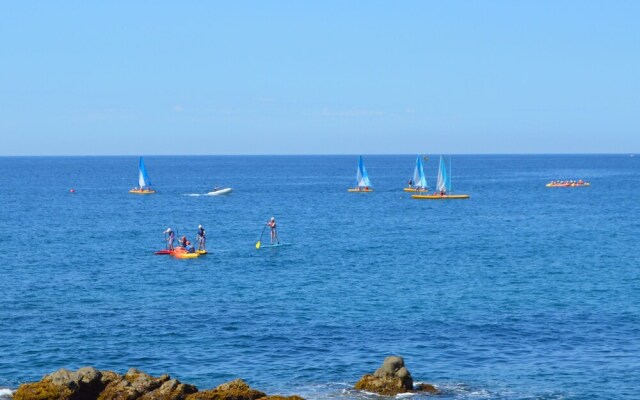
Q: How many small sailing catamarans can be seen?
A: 4